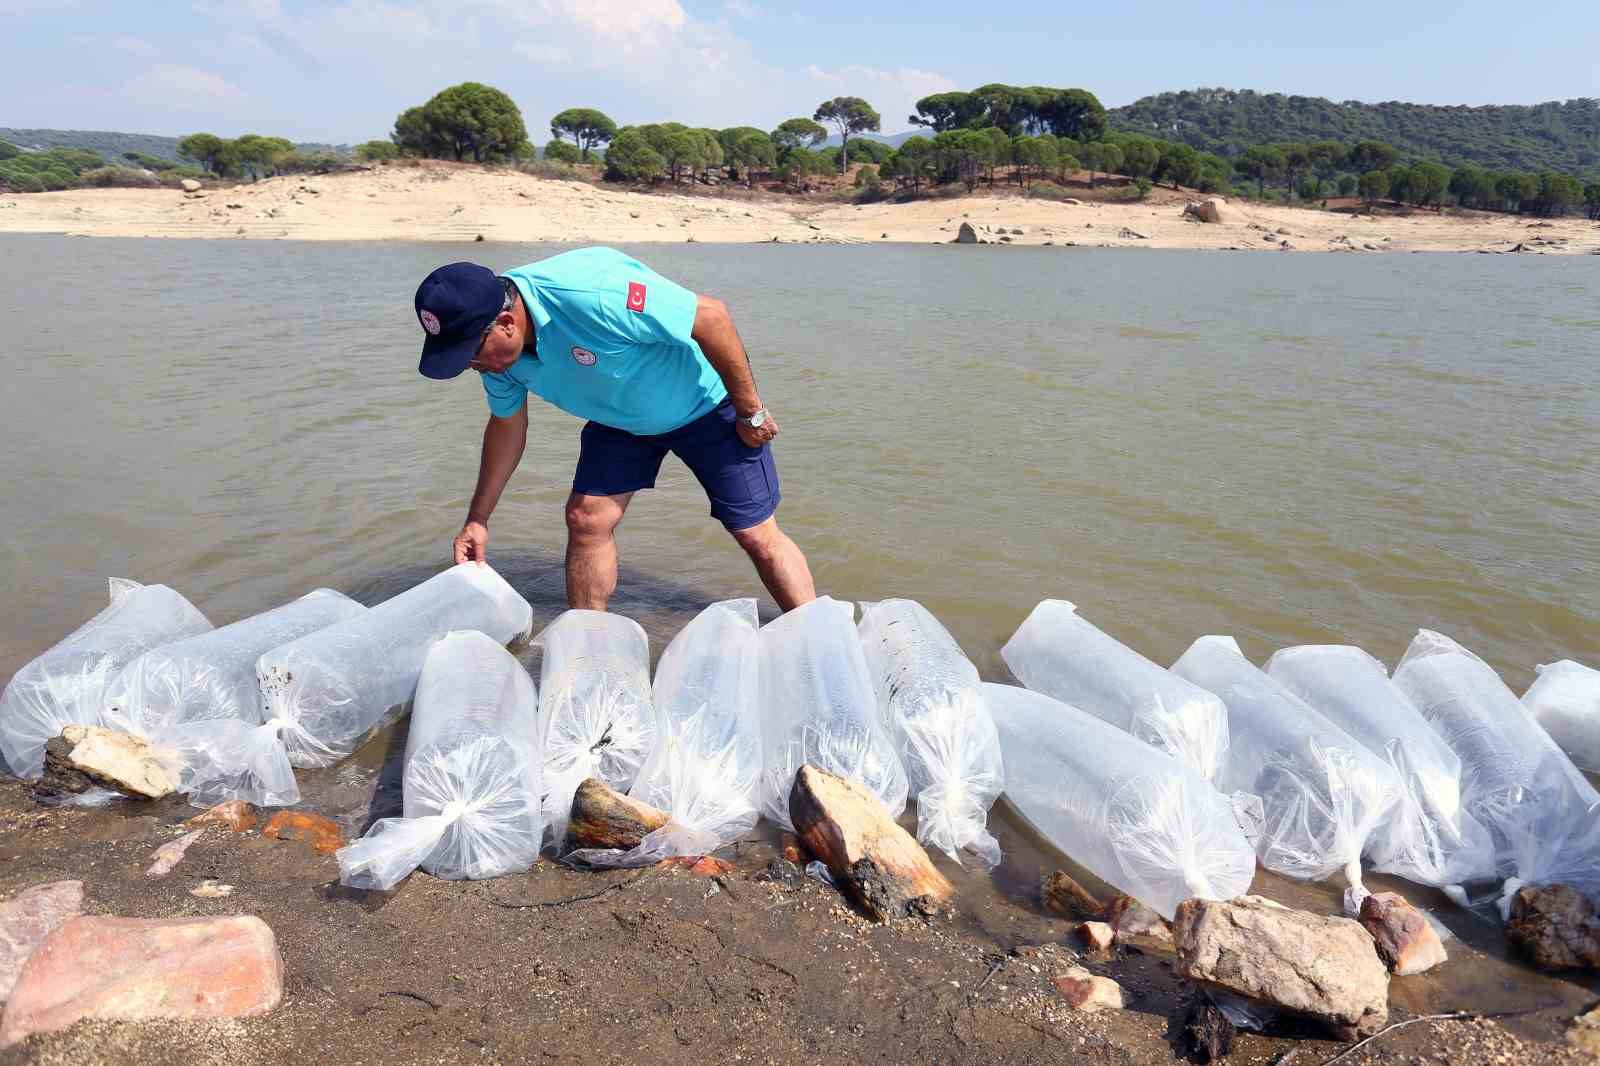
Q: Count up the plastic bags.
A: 14